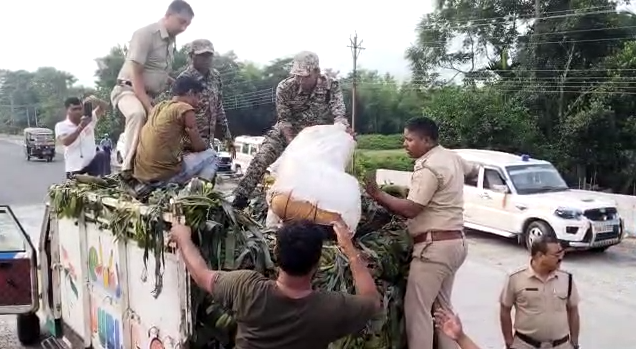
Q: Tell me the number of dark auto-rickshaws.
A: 1